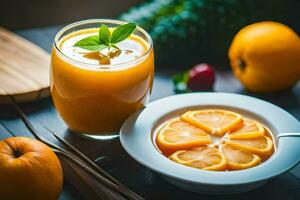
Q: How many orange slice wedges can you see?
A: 6